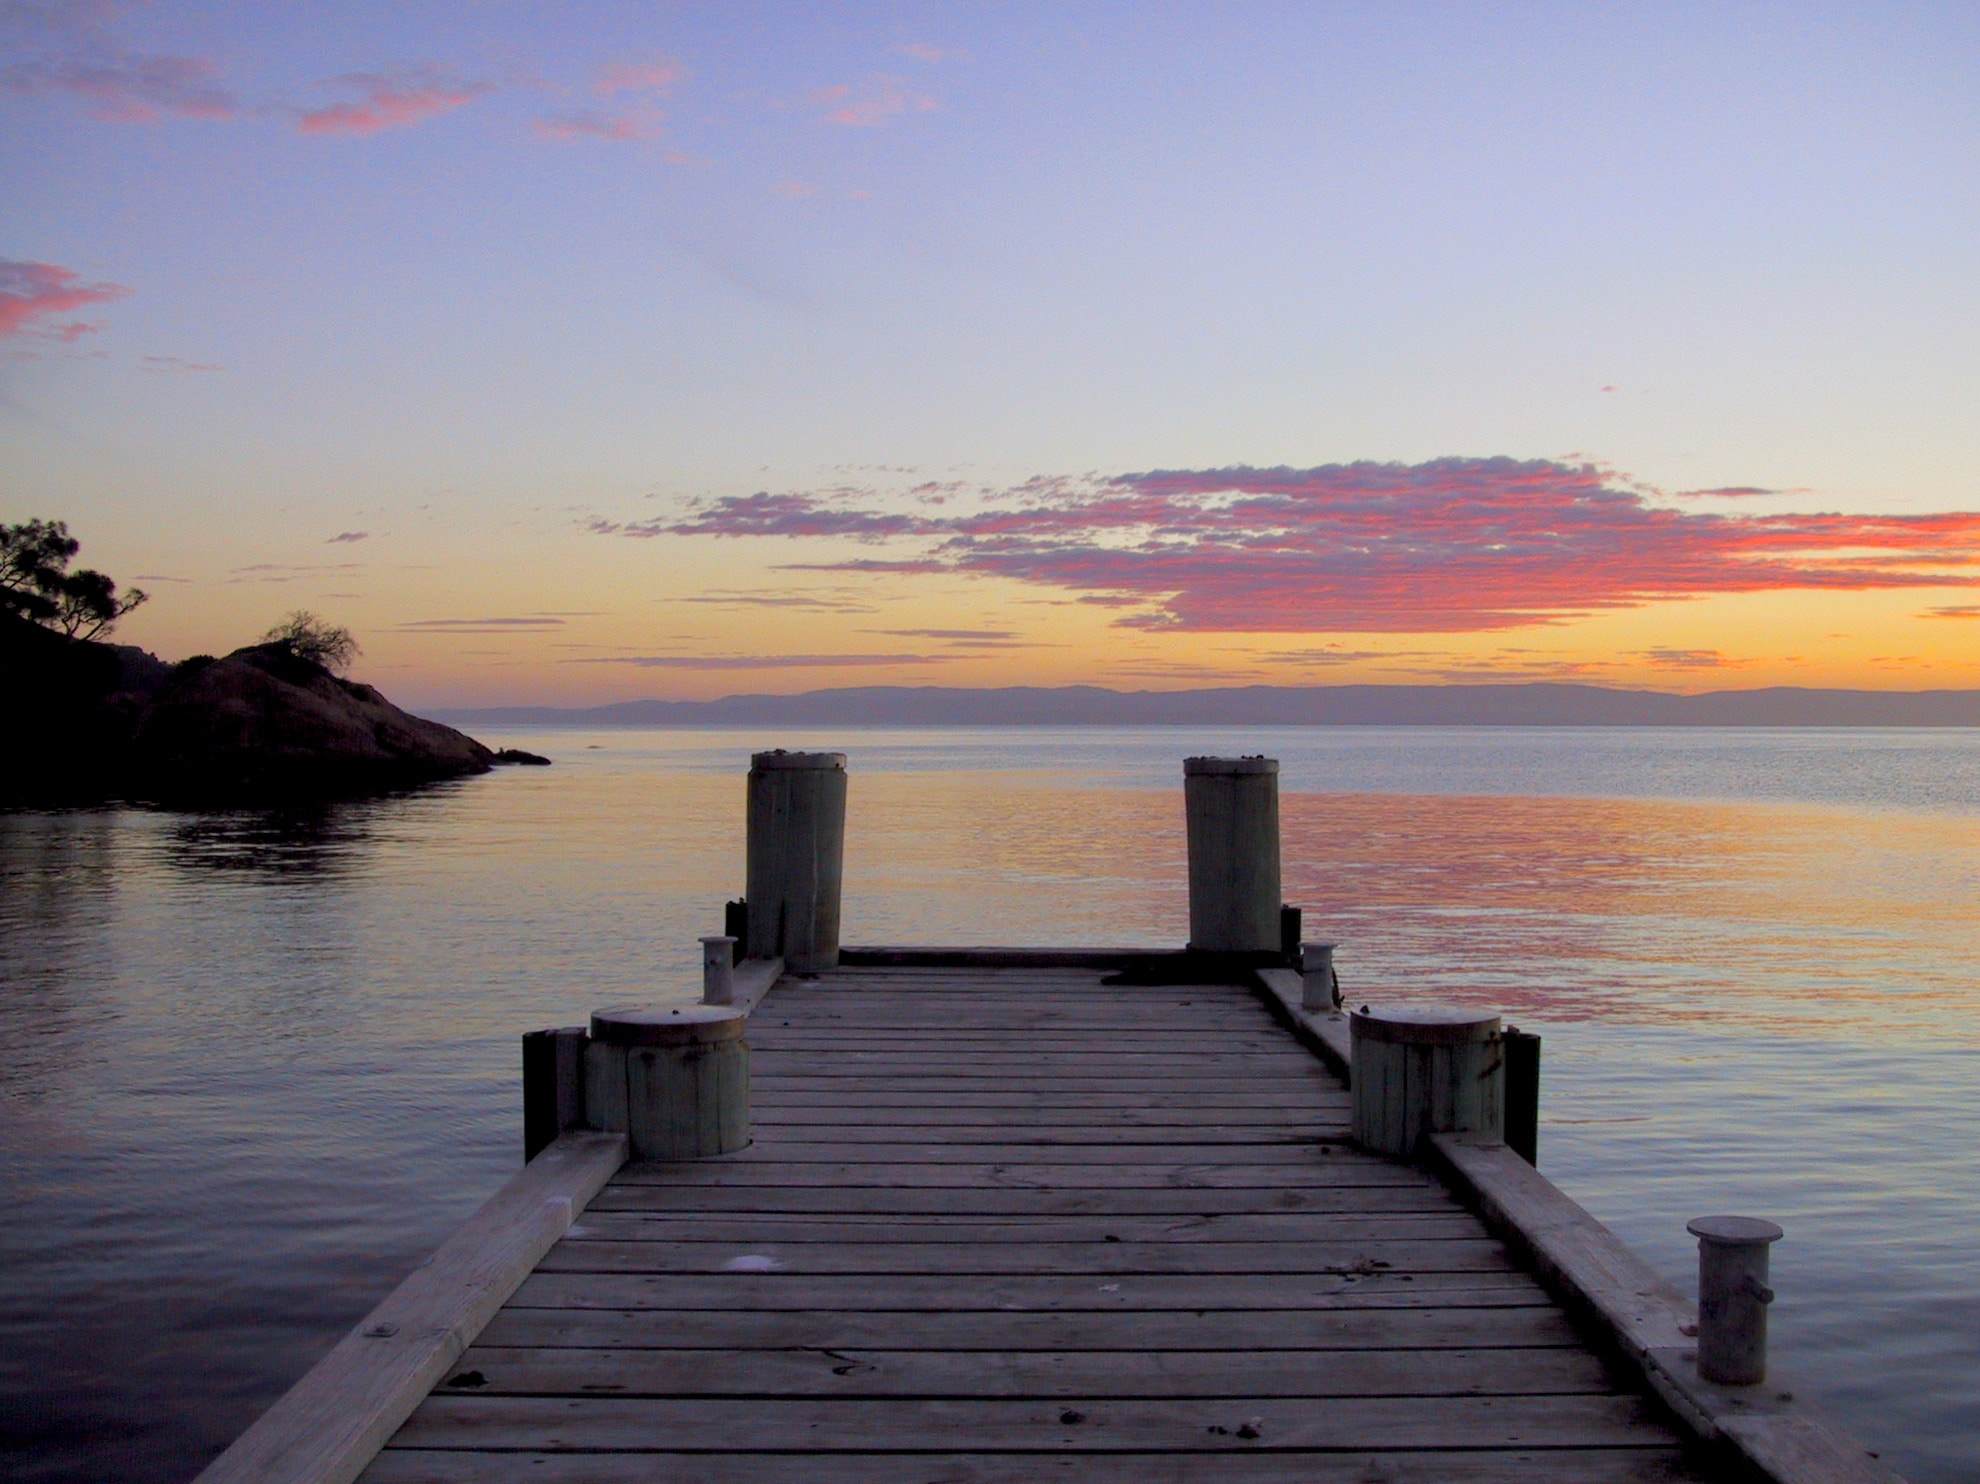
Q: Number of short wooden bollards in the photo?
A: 2